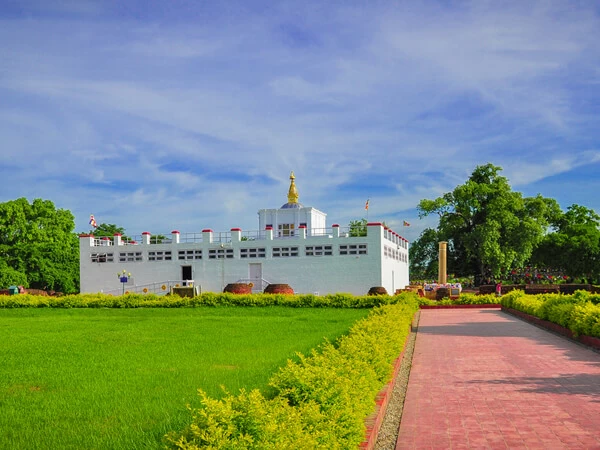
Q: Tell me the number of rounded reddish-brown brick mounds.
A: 3